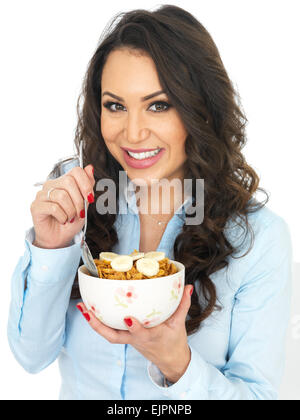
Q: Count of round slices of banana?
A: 5